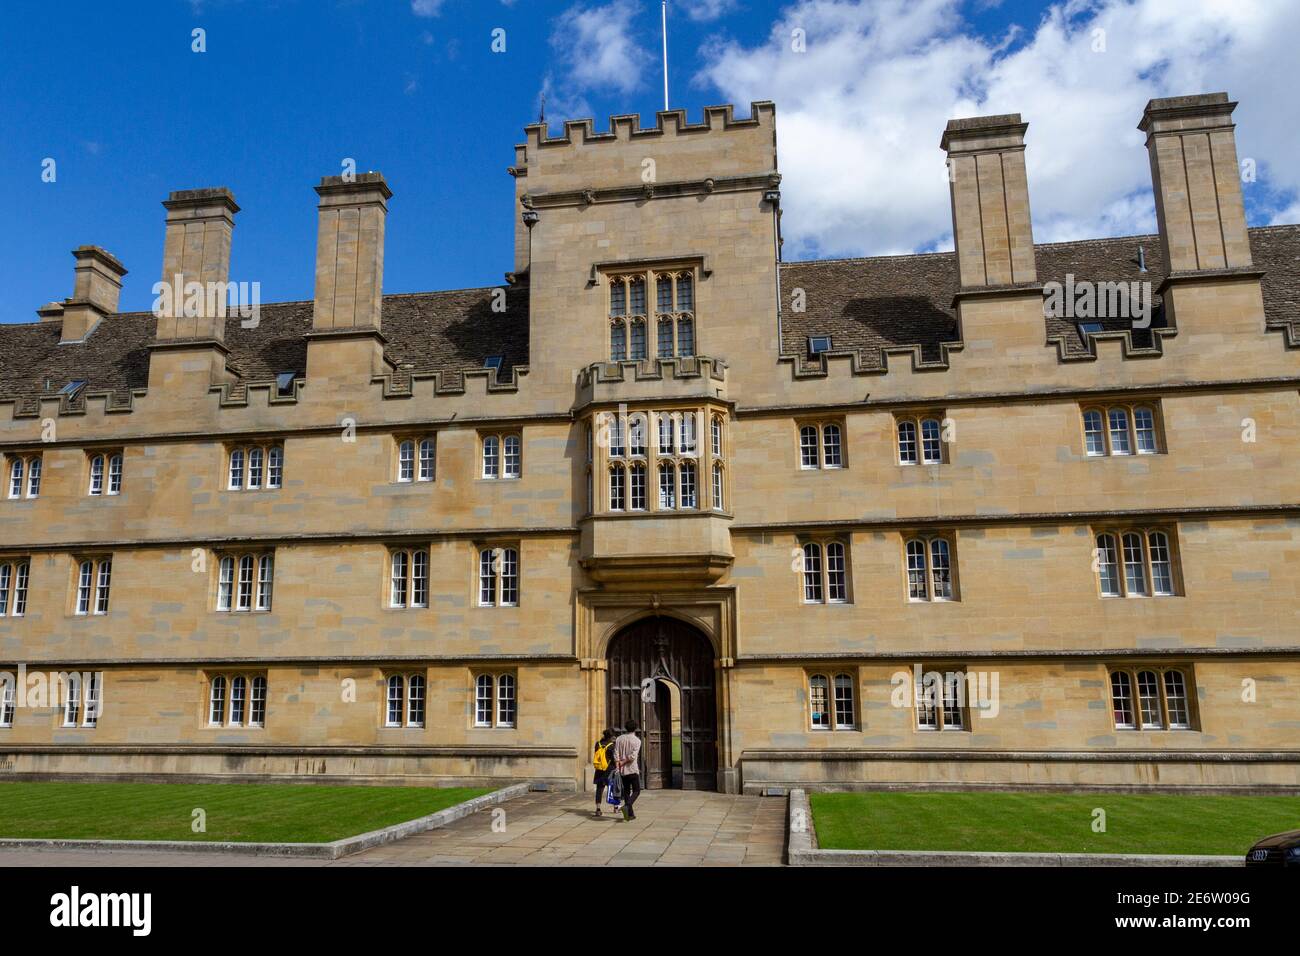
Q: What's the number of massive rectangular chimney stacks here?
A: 4